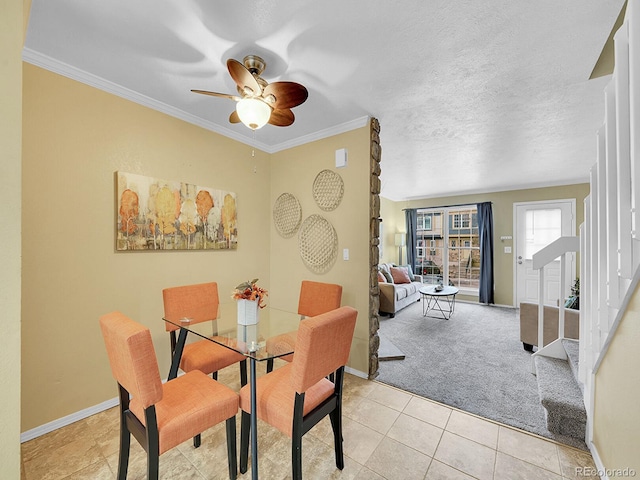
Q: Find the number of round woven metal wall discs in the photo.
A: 3